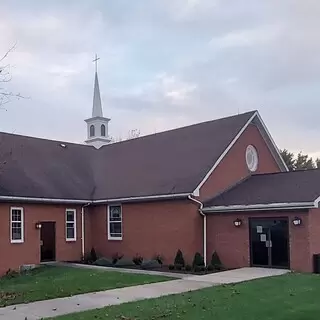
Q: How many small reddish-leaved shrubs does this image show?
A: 3